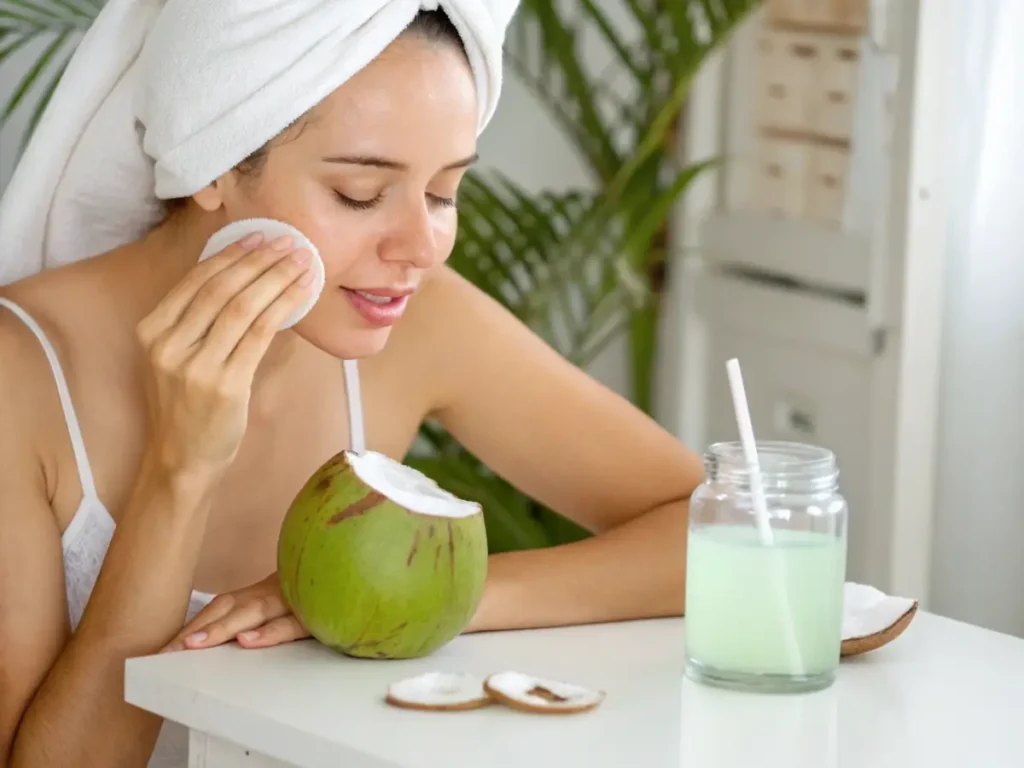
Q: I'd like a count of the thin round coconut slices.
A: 2